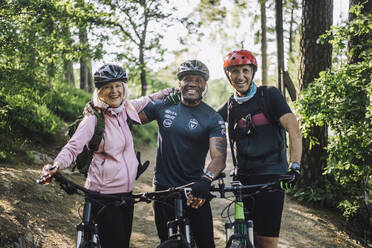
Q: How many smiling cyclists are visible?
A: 3